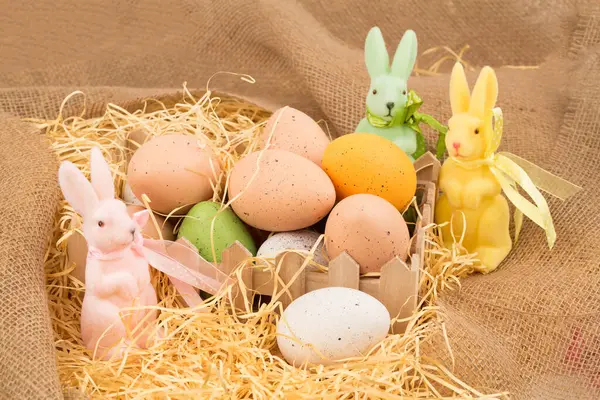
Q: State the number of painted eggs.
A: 2